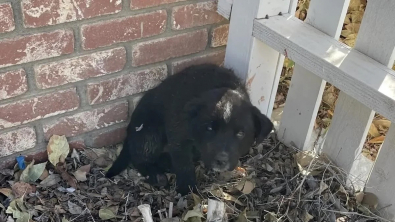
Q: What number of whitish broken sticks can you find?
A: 2